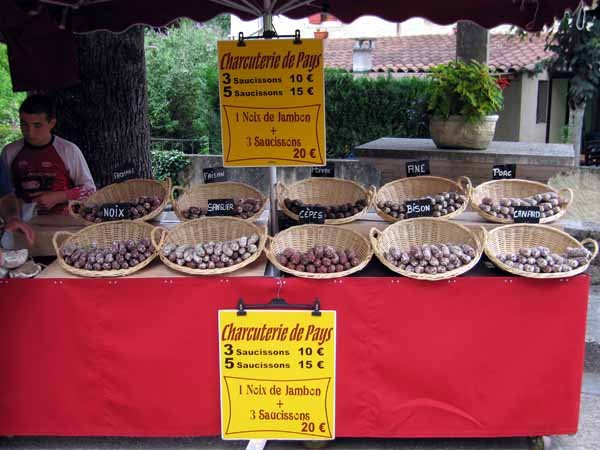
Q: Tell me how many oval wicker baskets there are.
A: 10